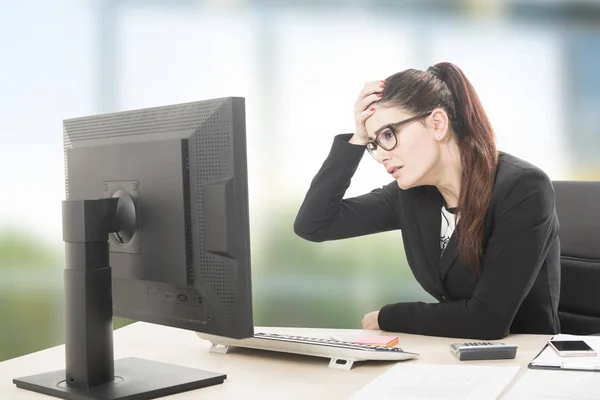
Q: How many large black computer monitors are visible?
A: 1